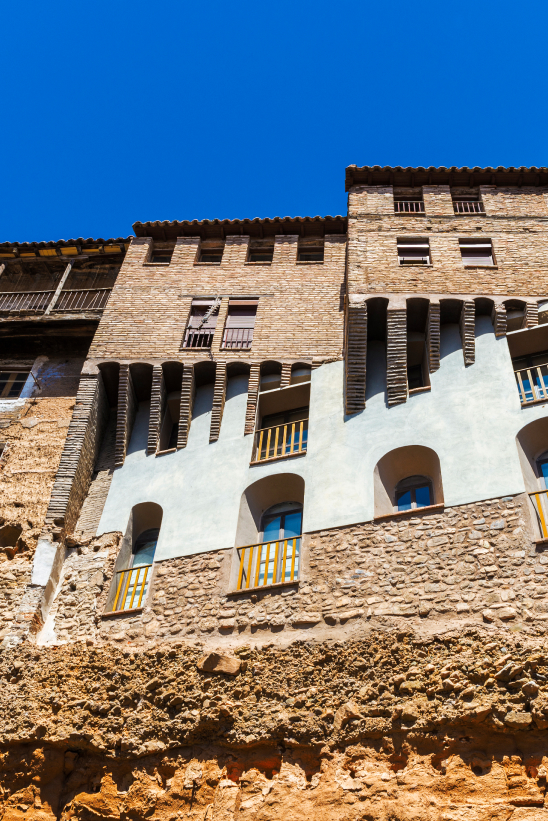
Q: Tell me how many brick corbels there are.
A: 13